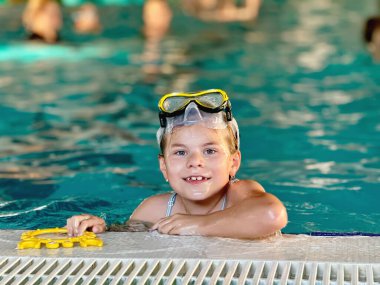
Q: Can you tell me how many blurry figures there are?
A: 5